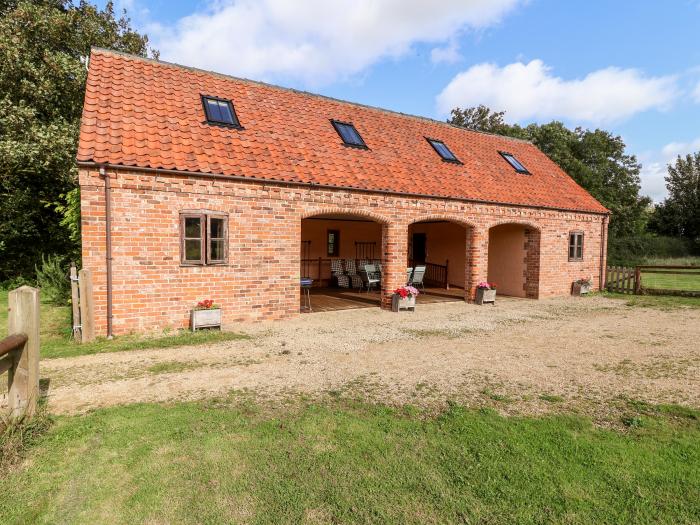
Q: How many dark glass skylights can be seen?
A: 4